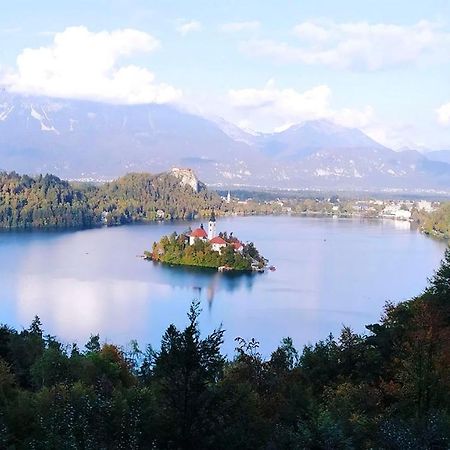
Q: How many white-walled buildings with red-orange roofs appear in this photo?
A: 3